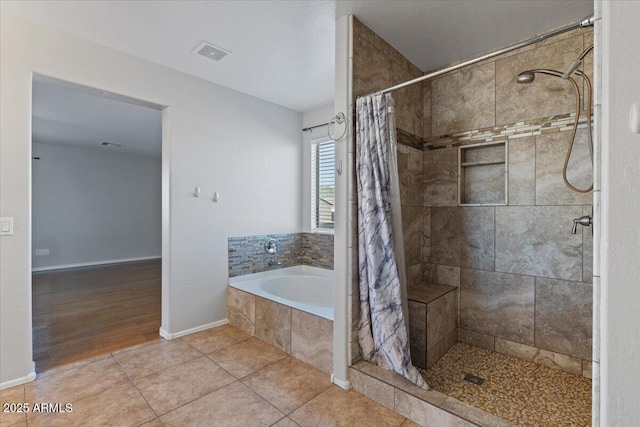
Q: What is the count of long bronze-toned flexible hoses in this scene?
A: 1